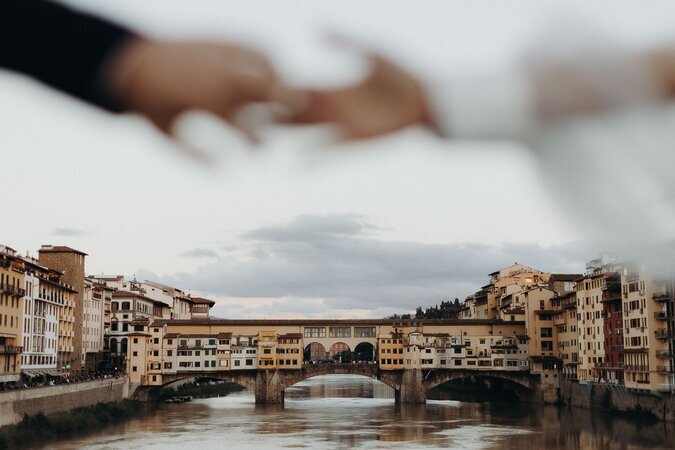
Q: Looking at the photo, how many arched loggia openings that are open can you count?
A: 3